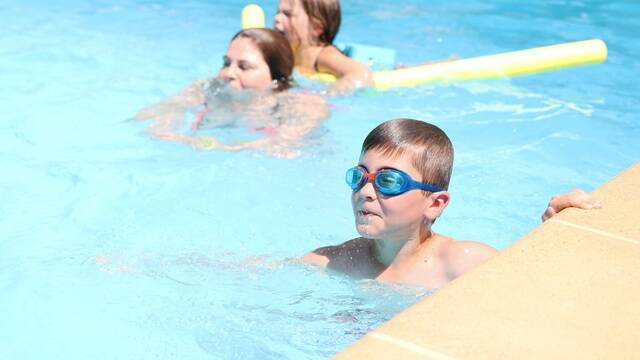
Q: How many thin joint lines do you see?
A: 2